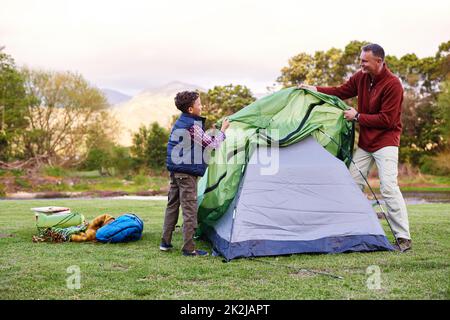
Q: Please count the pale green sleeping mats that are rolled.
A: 1